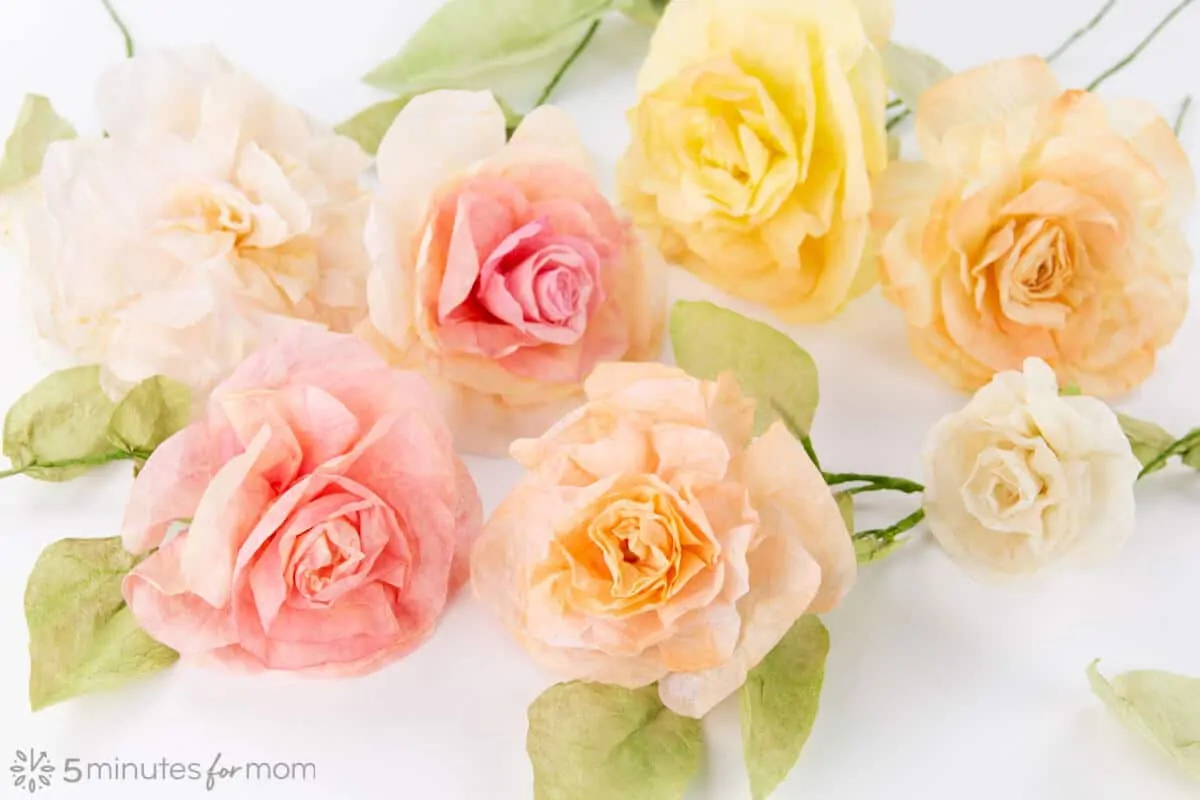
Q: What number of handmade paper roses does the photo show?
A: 7